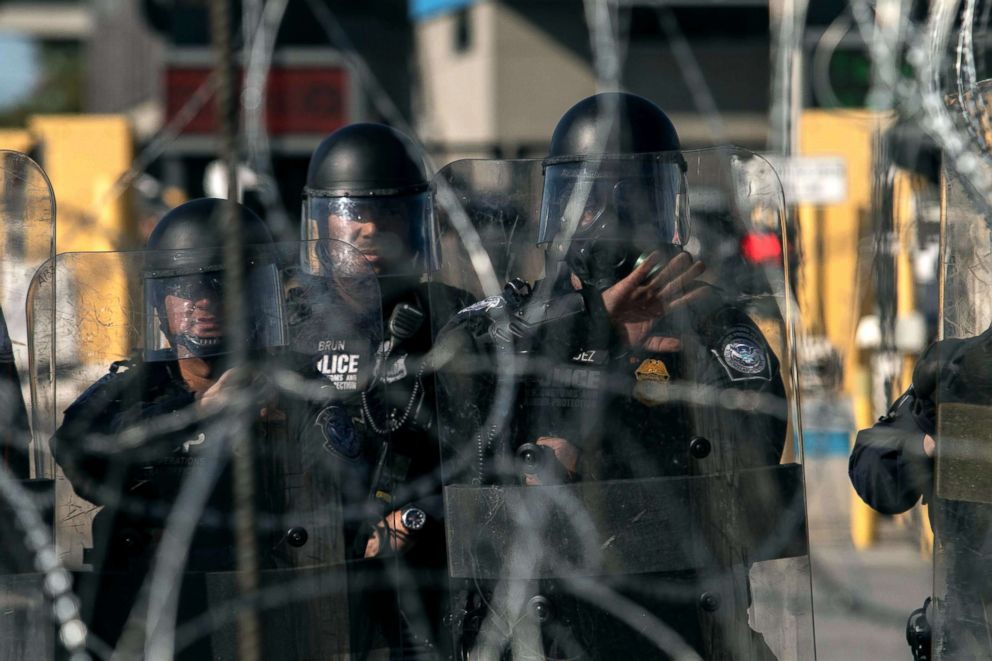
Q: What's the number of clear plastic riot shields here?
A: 4